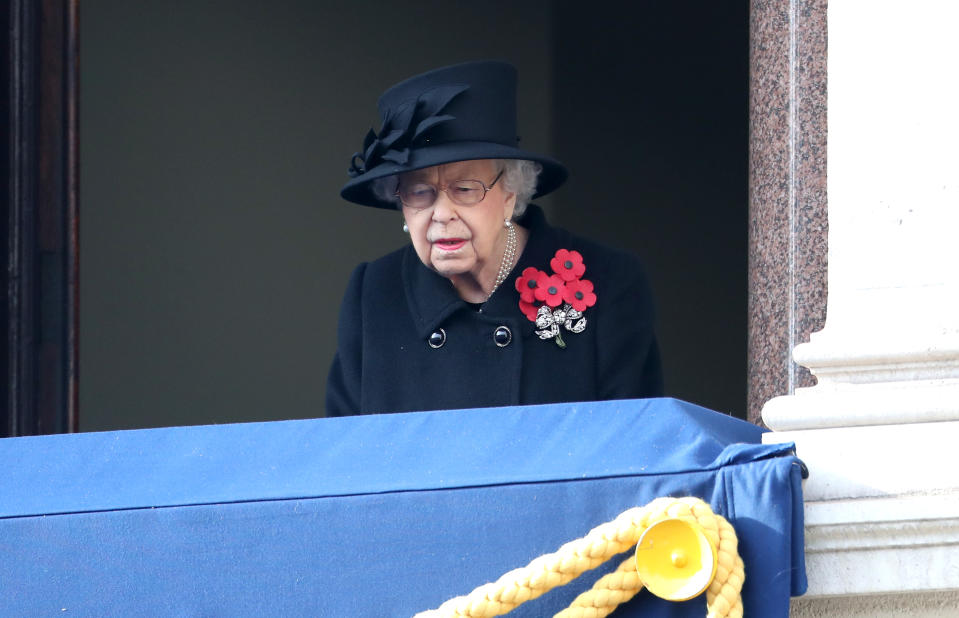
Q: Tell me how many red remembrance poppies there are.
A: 5